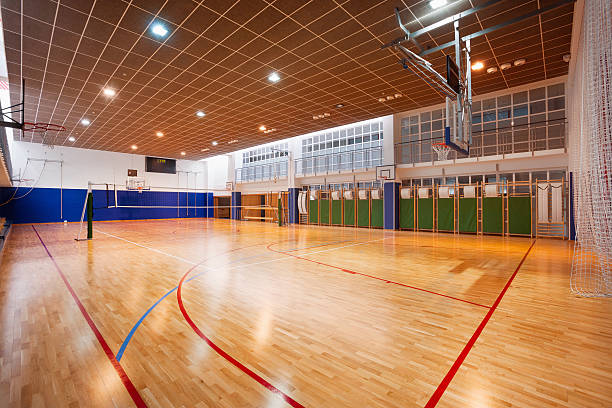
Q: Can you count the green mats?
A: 12